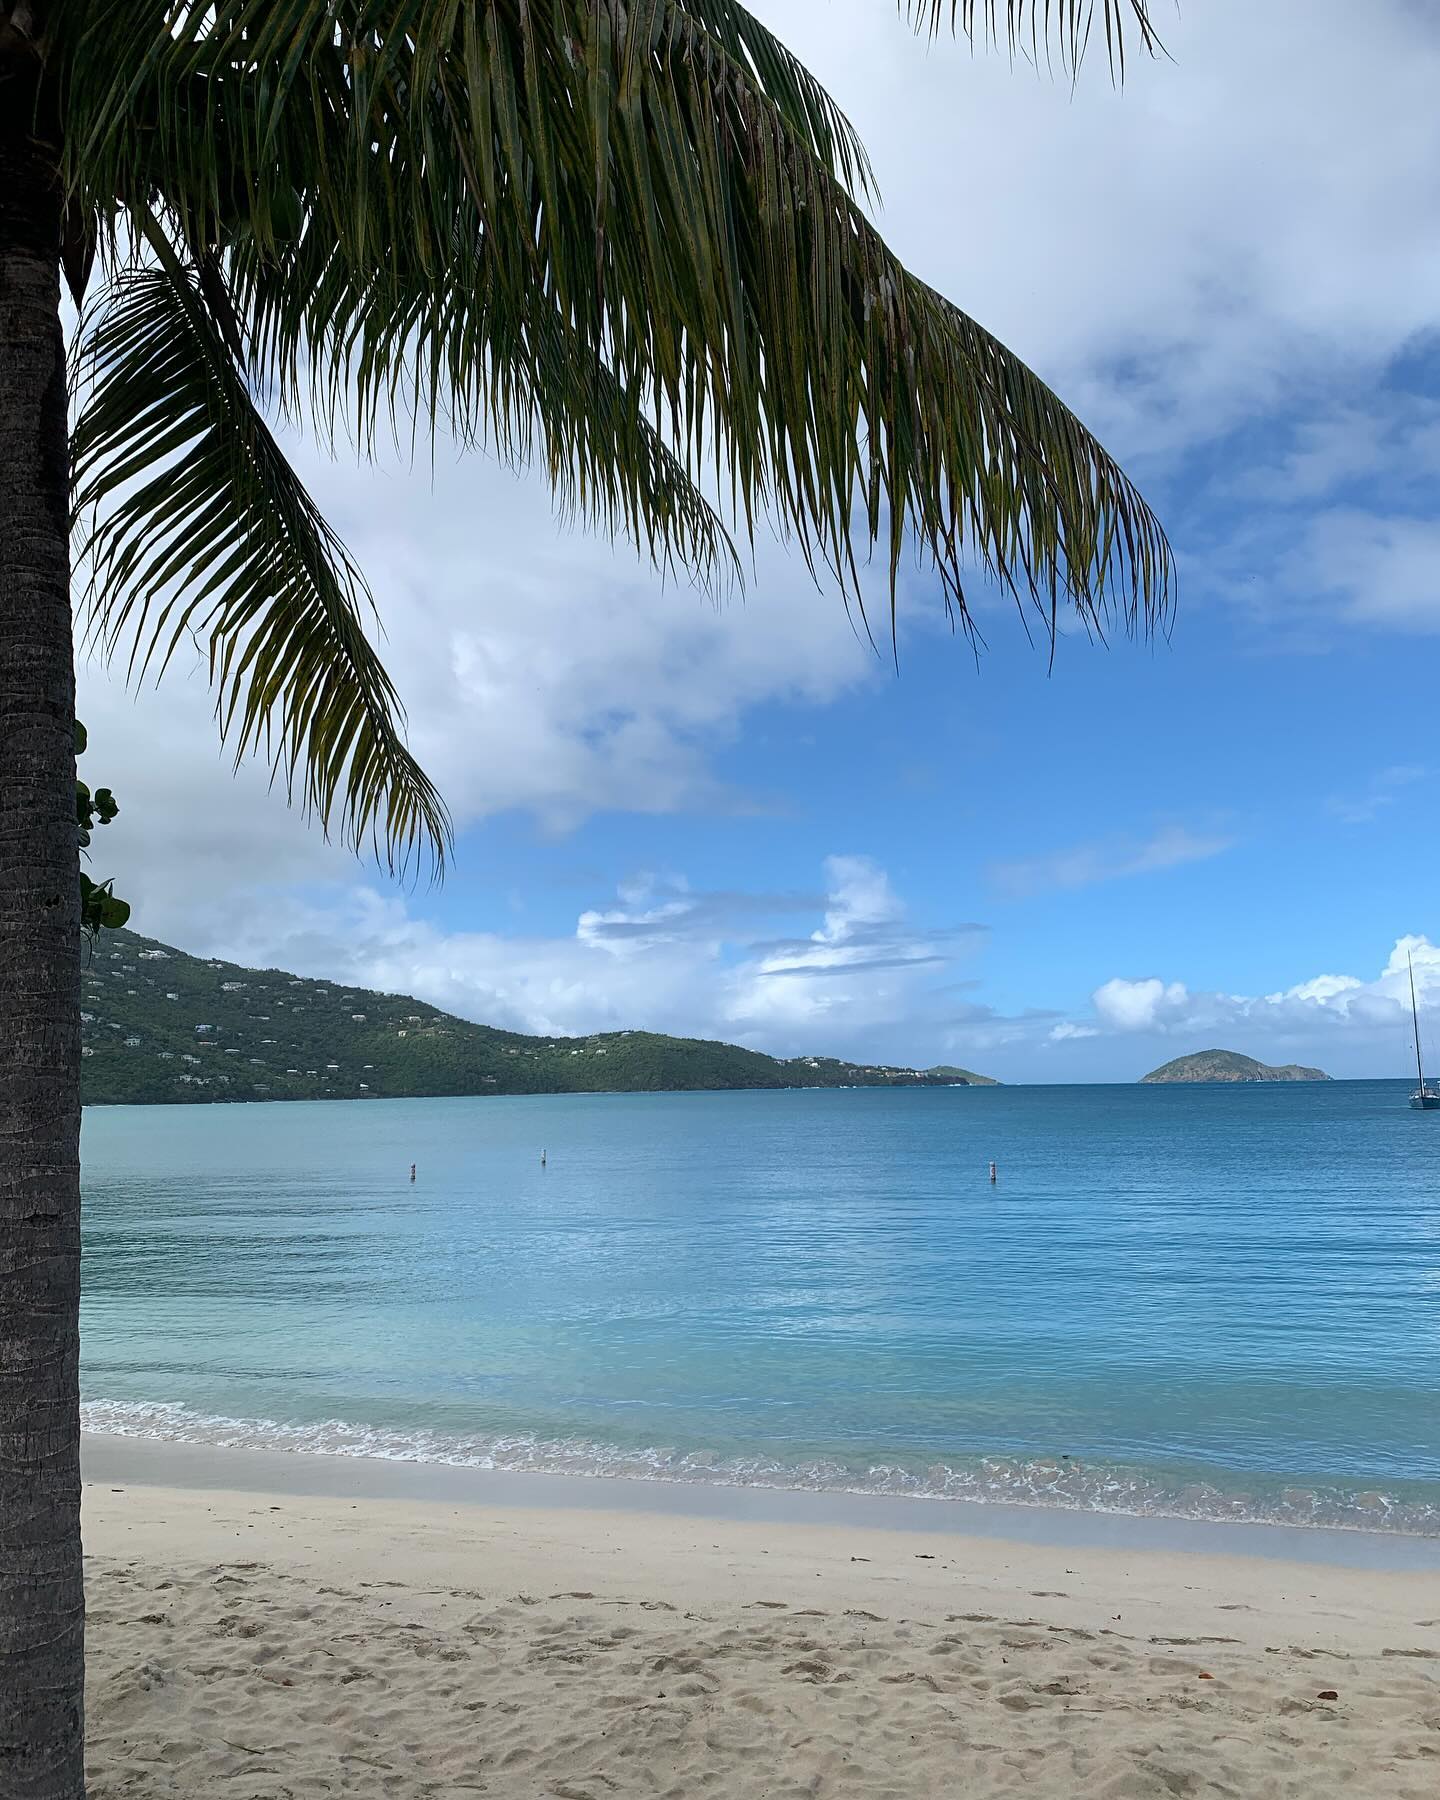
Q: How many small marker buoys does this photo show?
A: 3